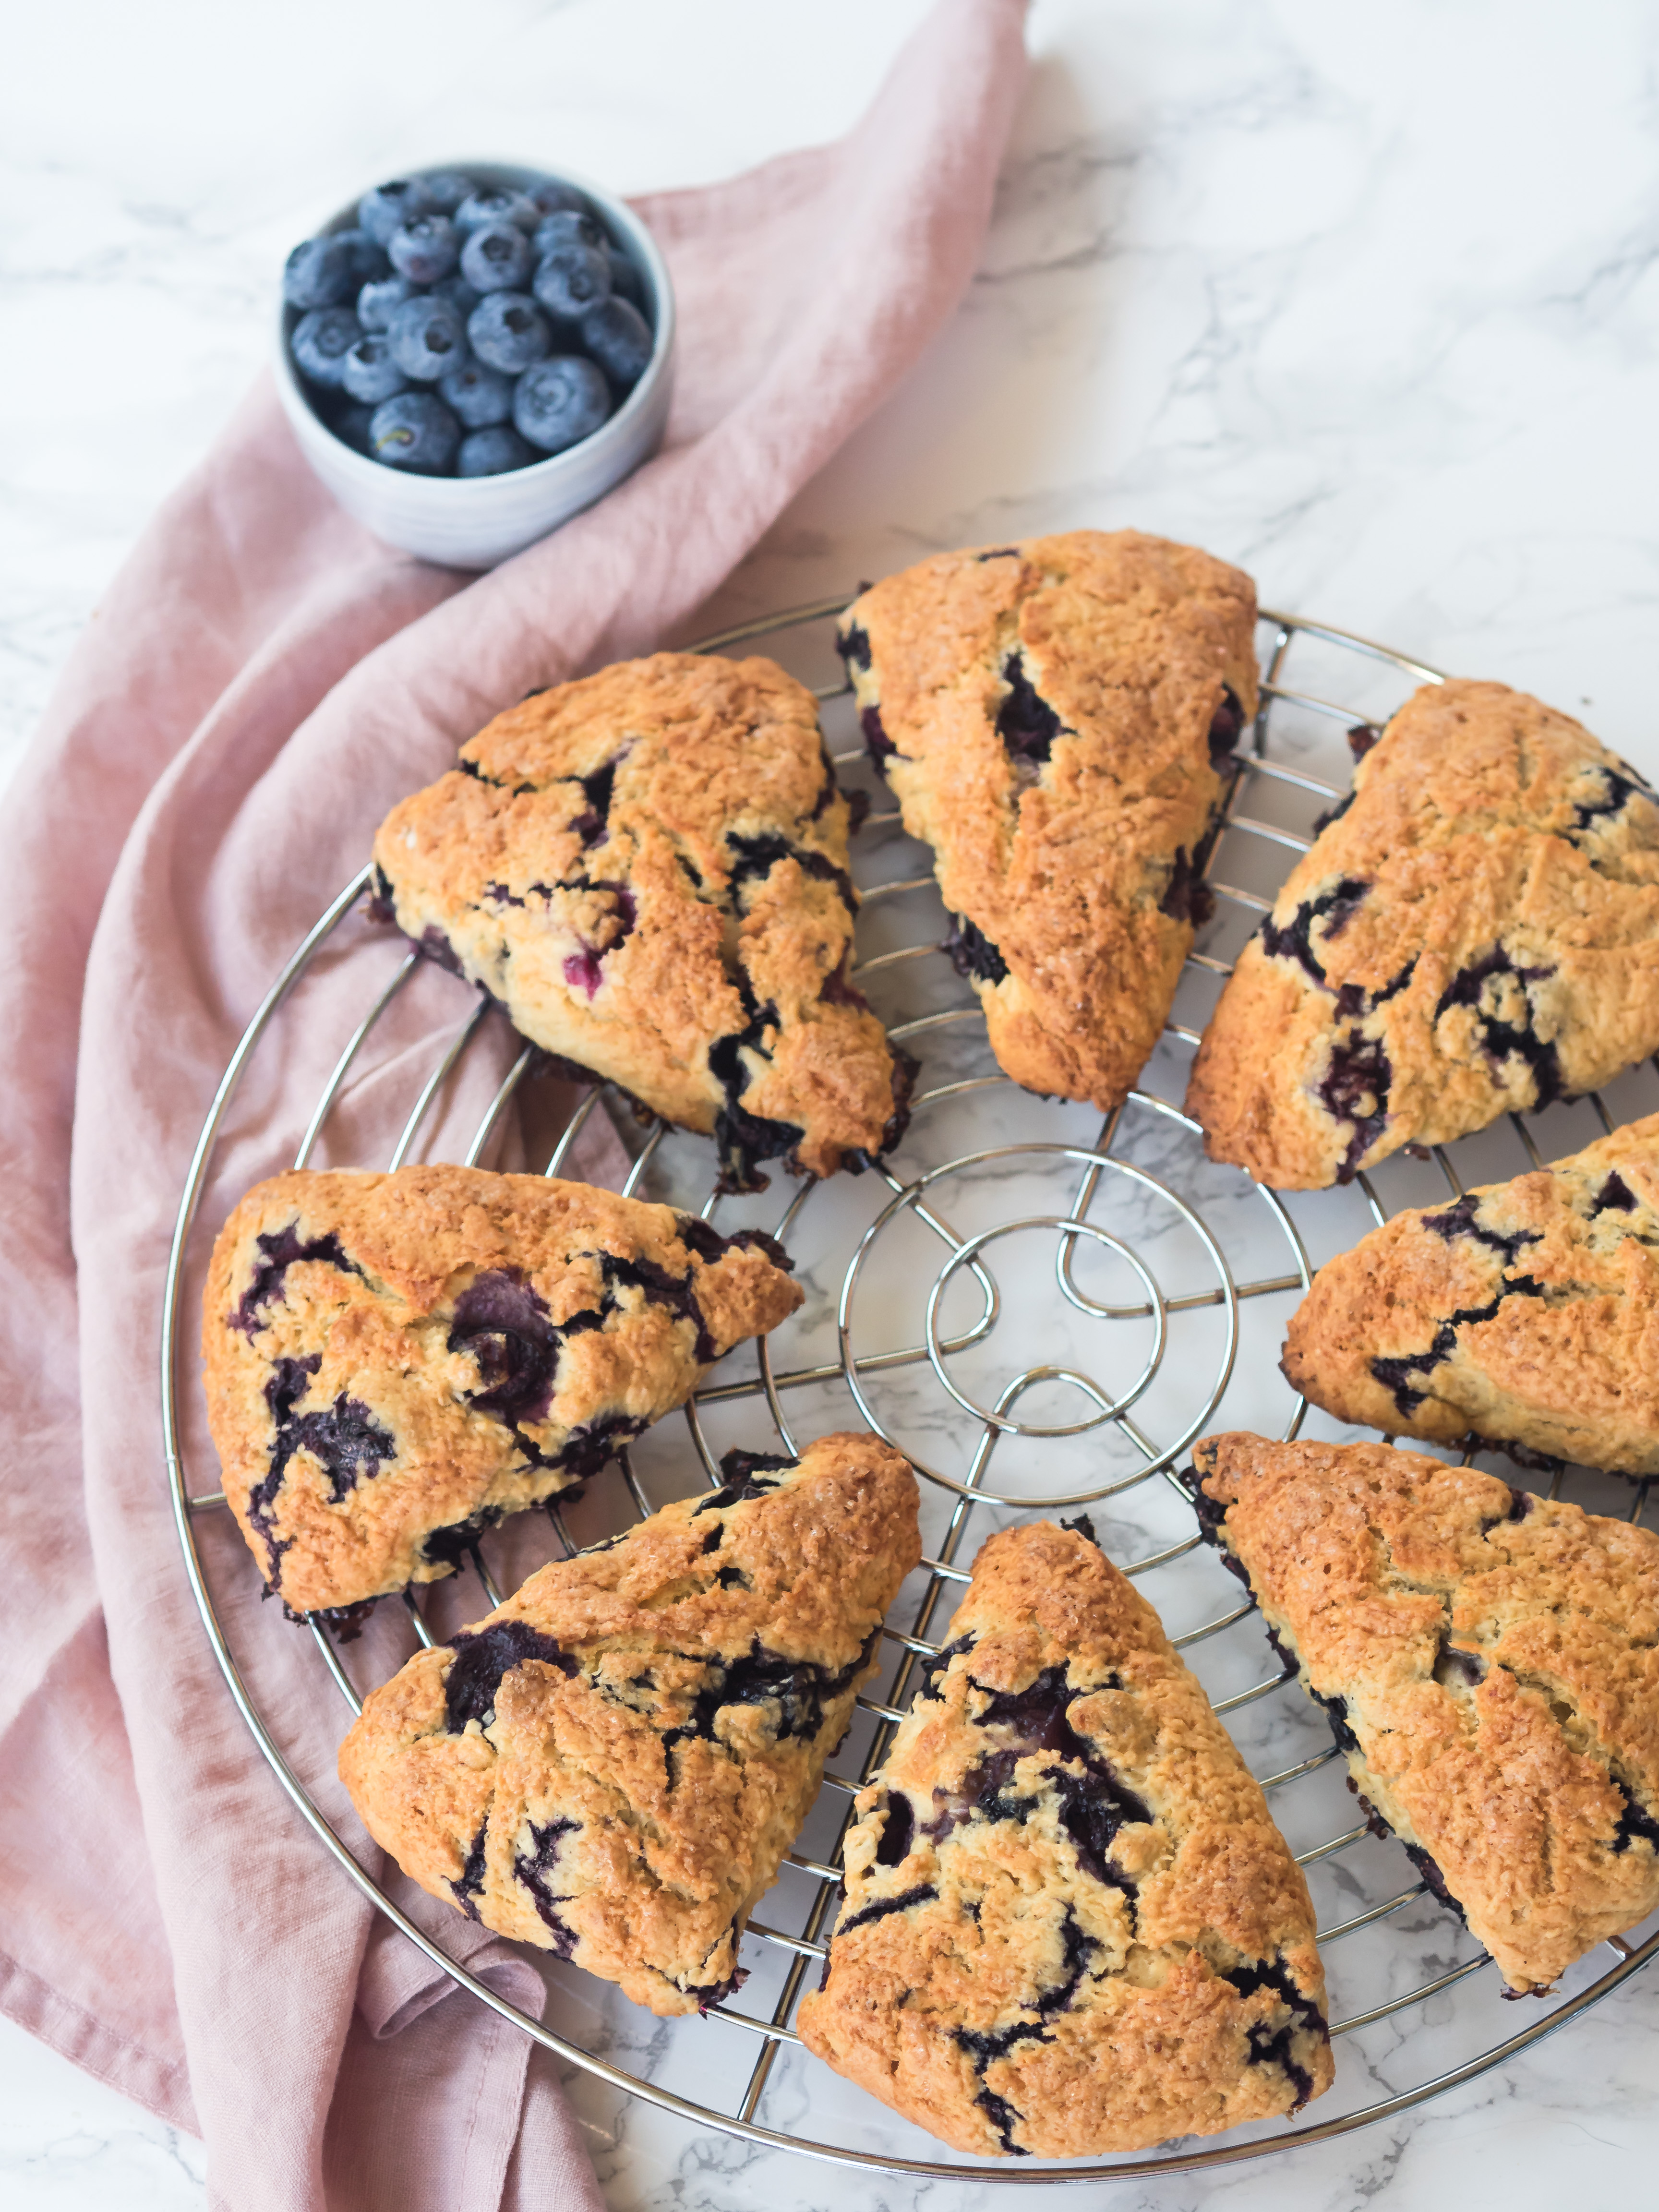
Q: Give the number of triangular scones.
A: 8